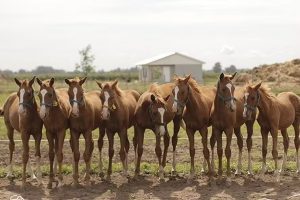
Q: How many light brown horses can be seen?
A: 8